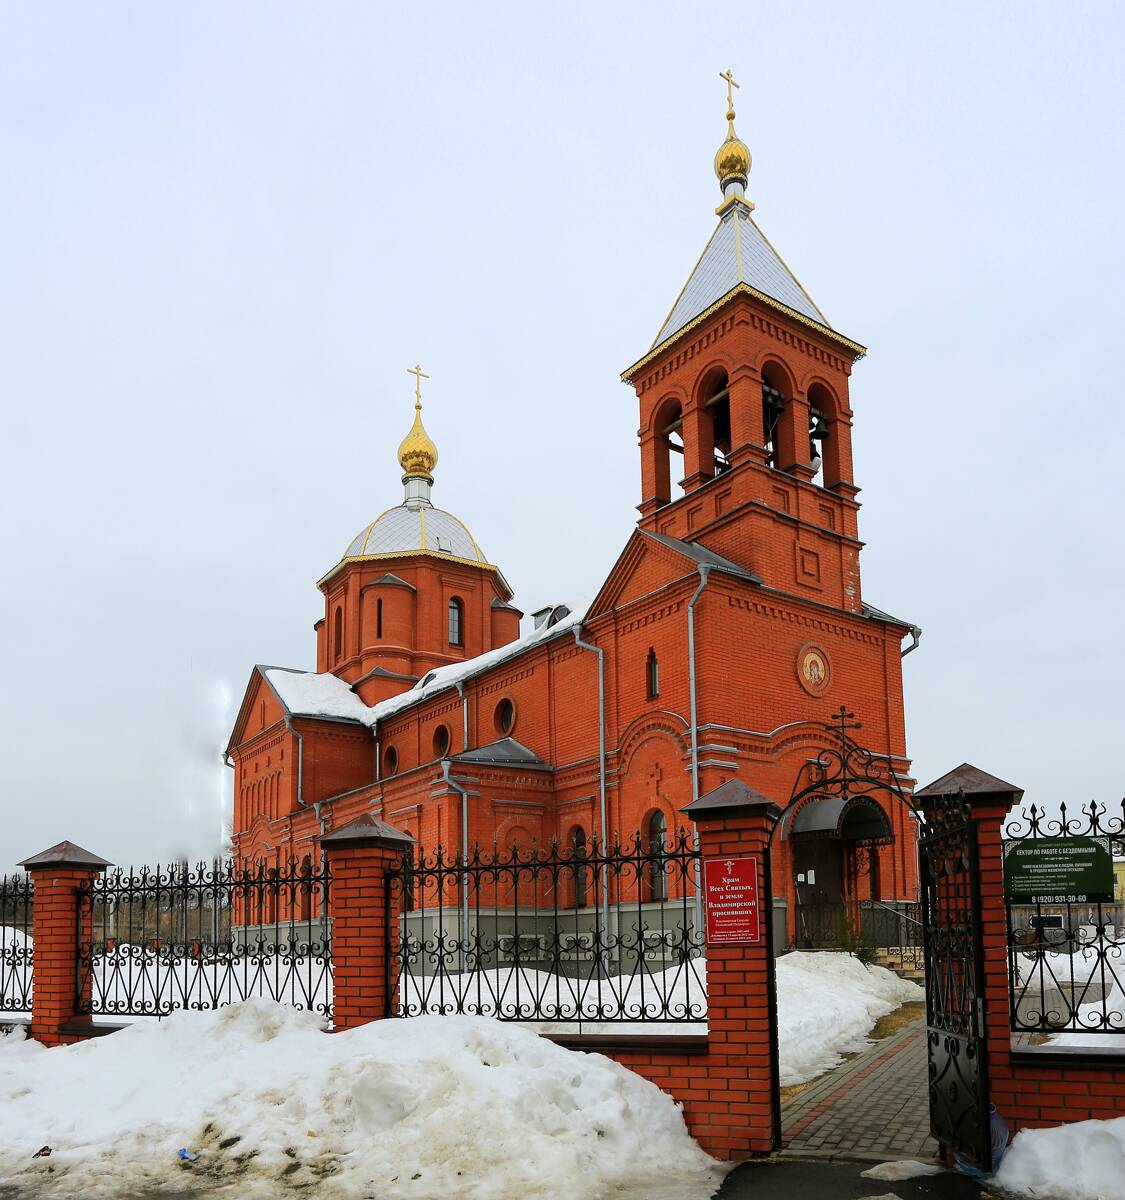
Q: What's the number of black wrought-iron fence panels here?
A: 4